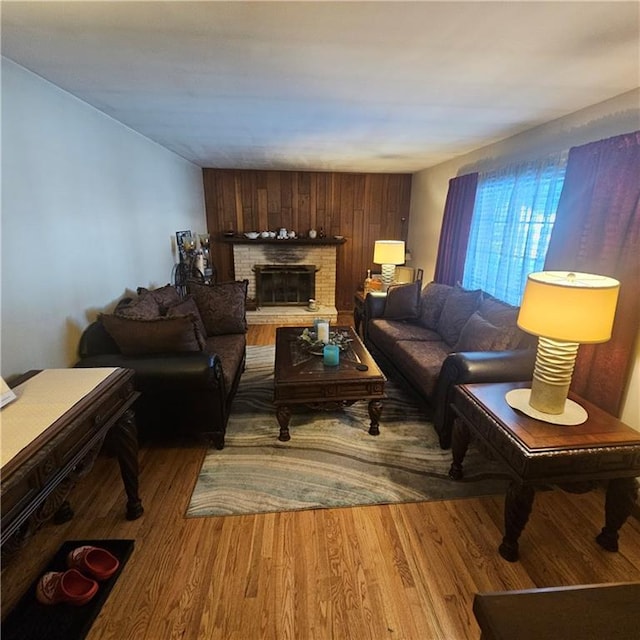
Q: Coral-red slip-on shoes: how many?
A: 2